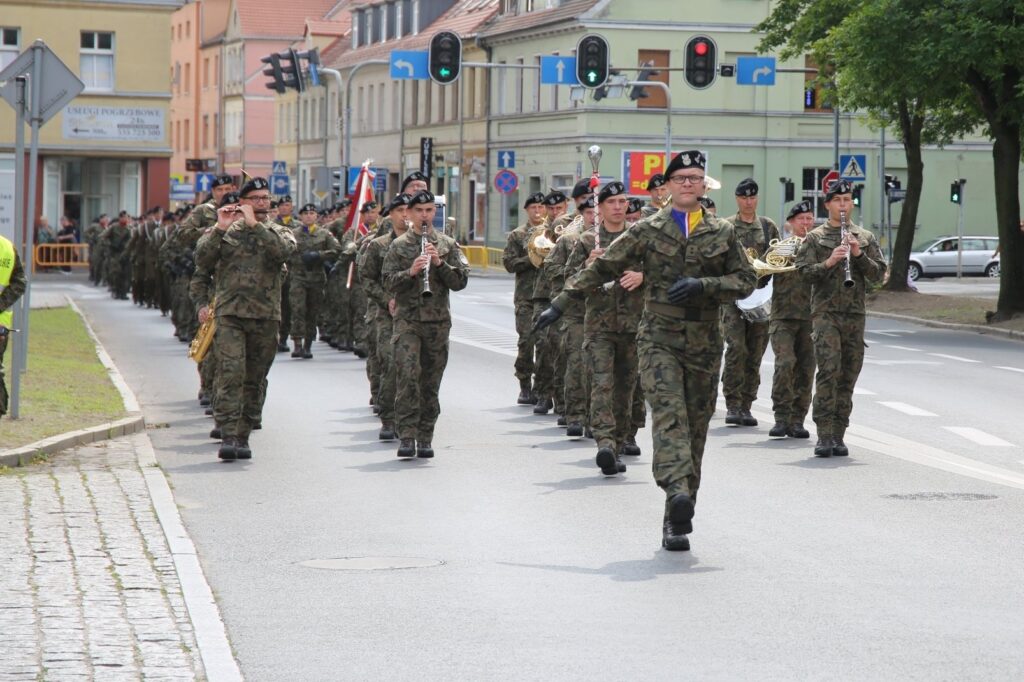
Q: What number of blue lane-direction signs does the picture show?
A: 3